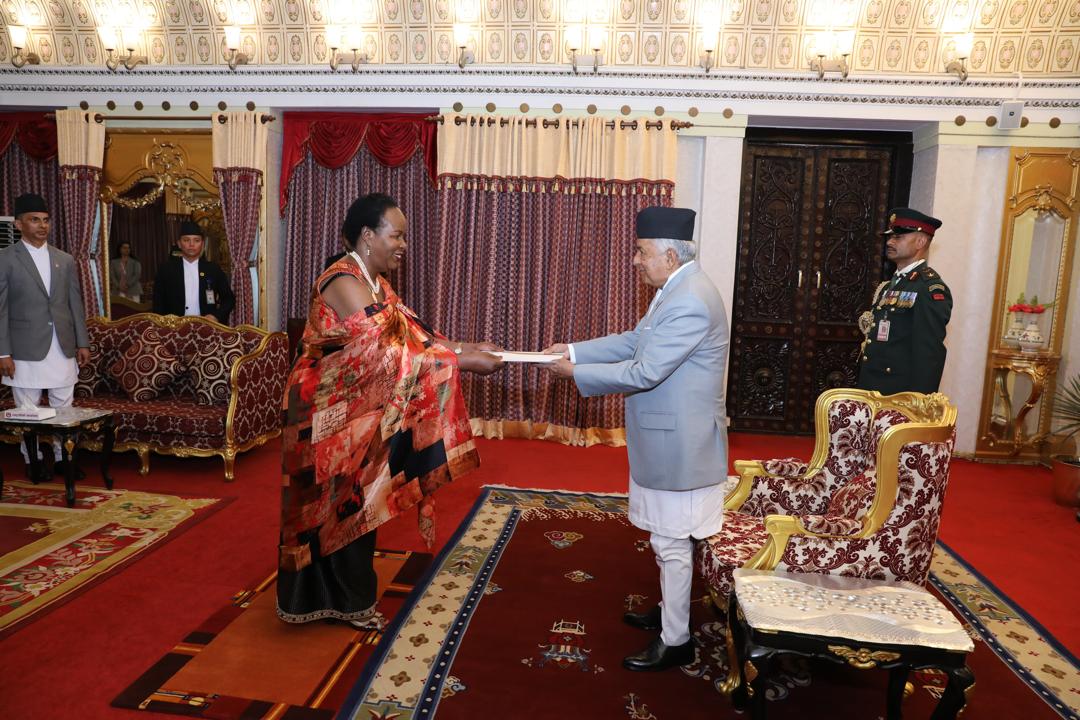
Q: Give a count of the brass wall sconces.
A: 9